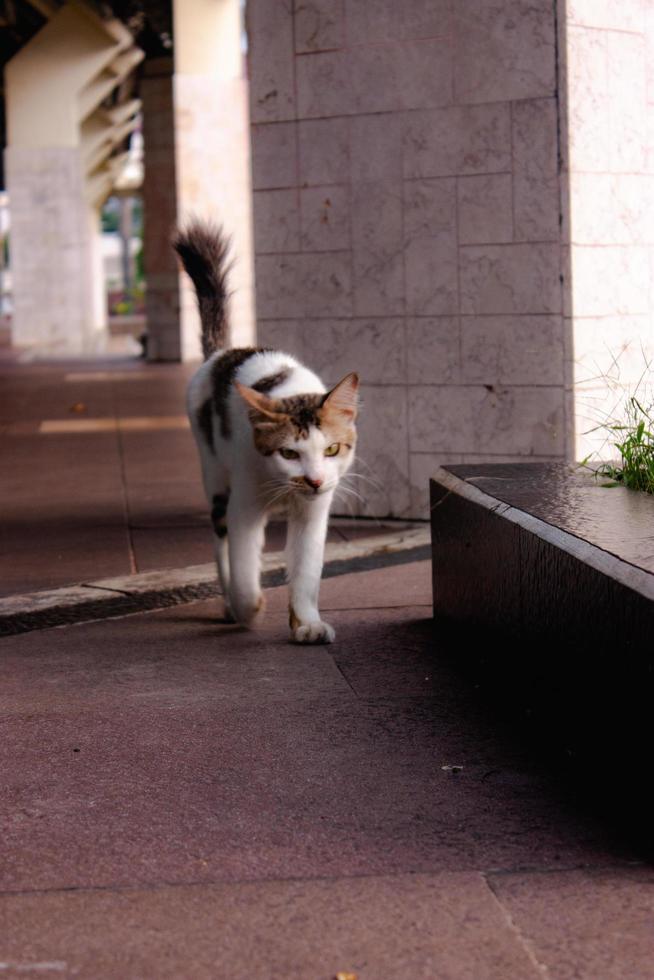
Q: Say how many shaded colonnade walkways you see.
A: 1